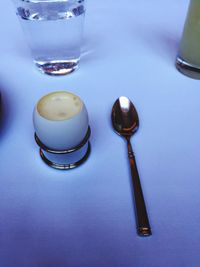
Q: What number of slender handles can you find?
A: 1